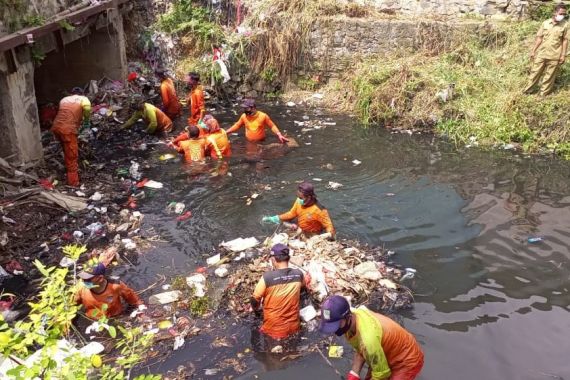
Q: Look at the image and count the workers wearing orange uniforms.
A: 12